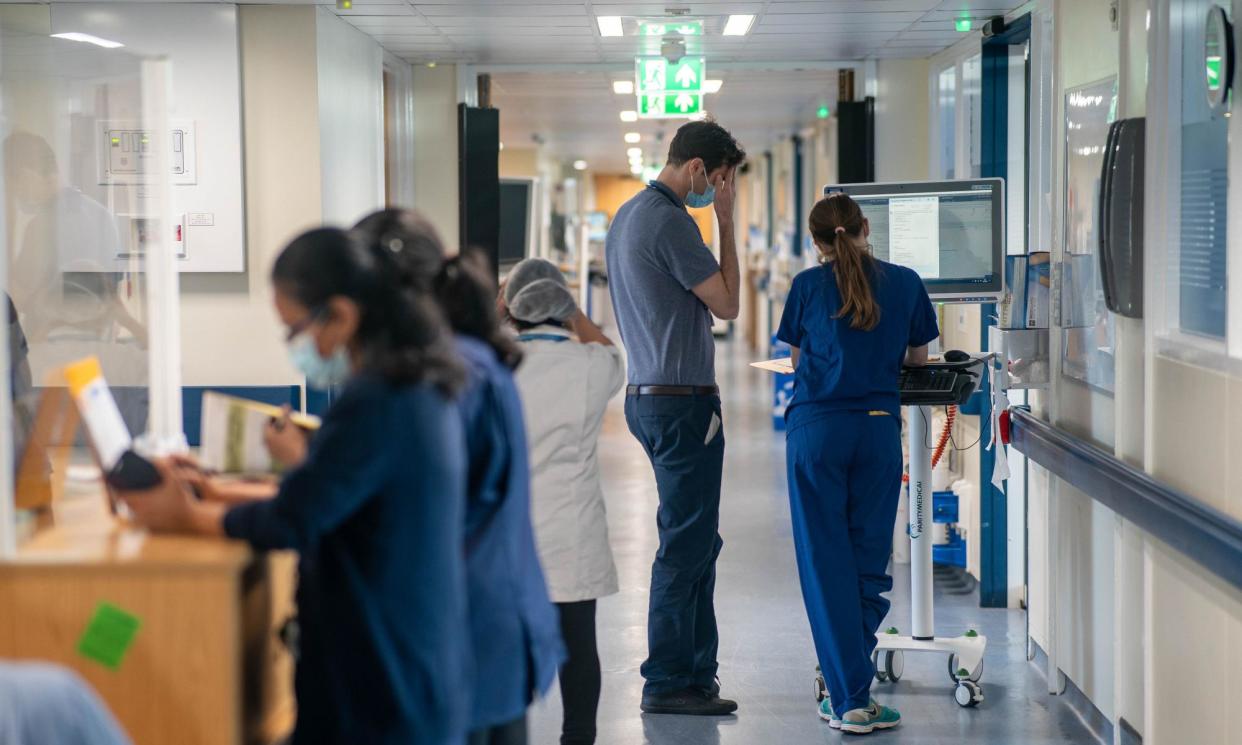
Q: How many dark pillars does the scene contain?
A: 2